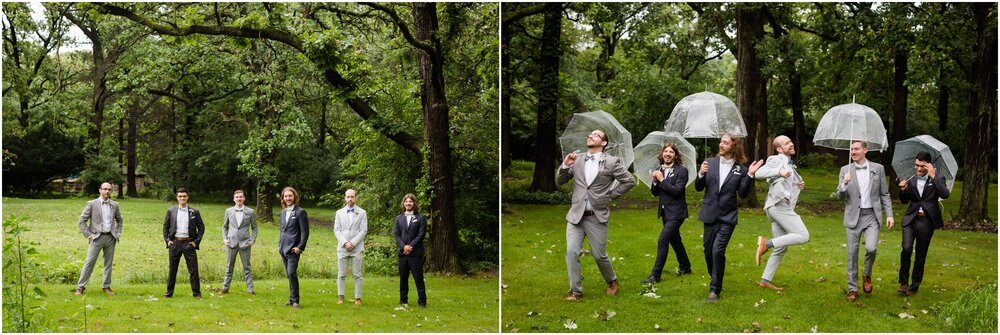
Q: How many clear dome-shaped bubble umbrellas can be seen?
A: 5